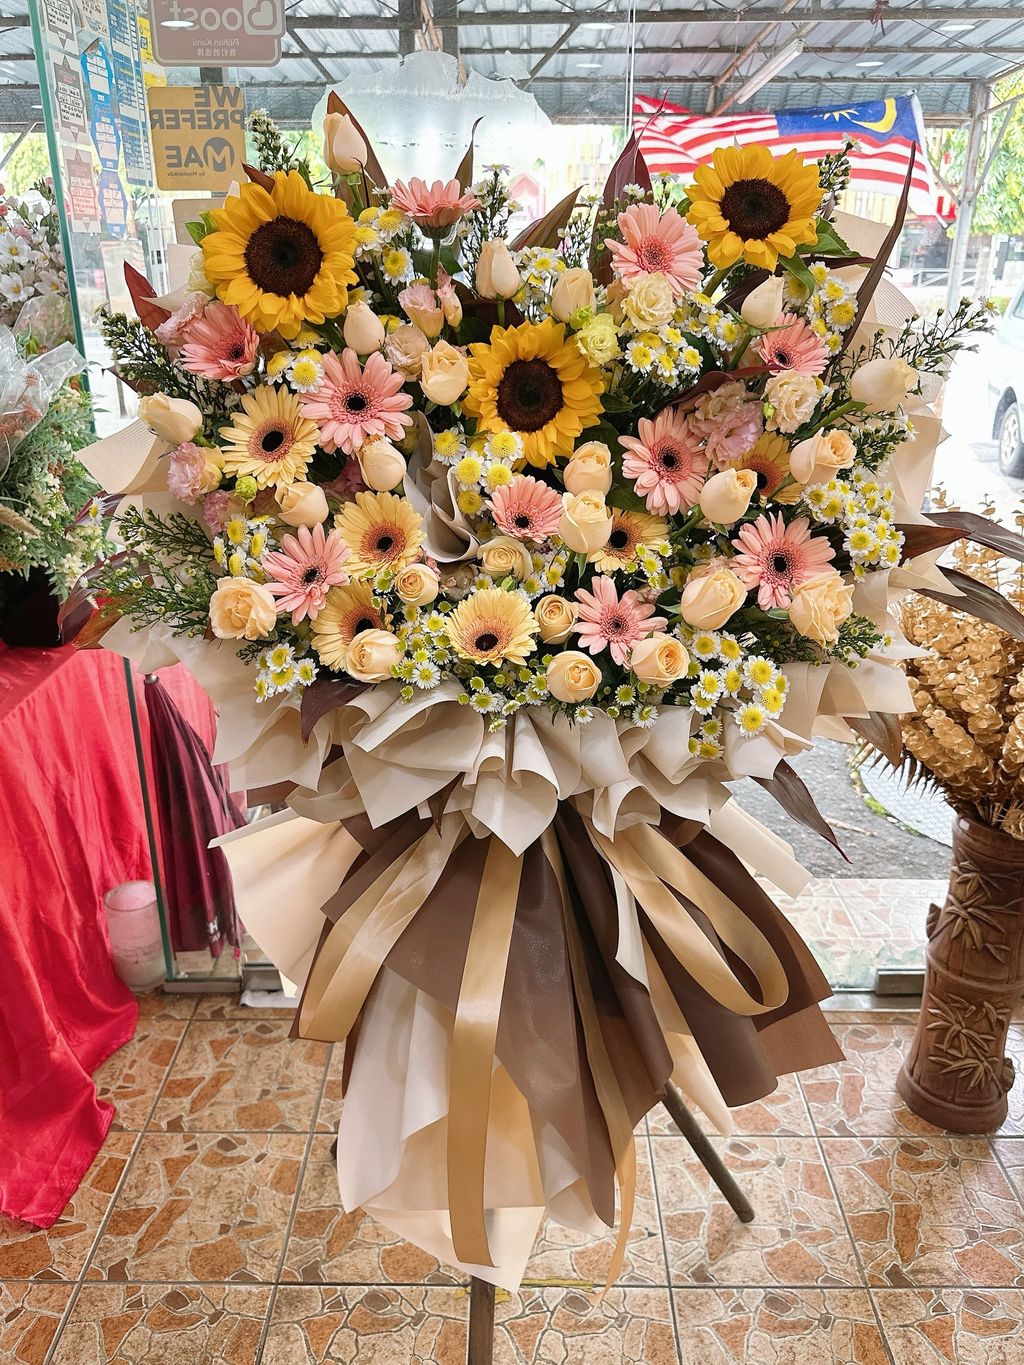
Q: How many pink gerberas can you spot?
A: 10